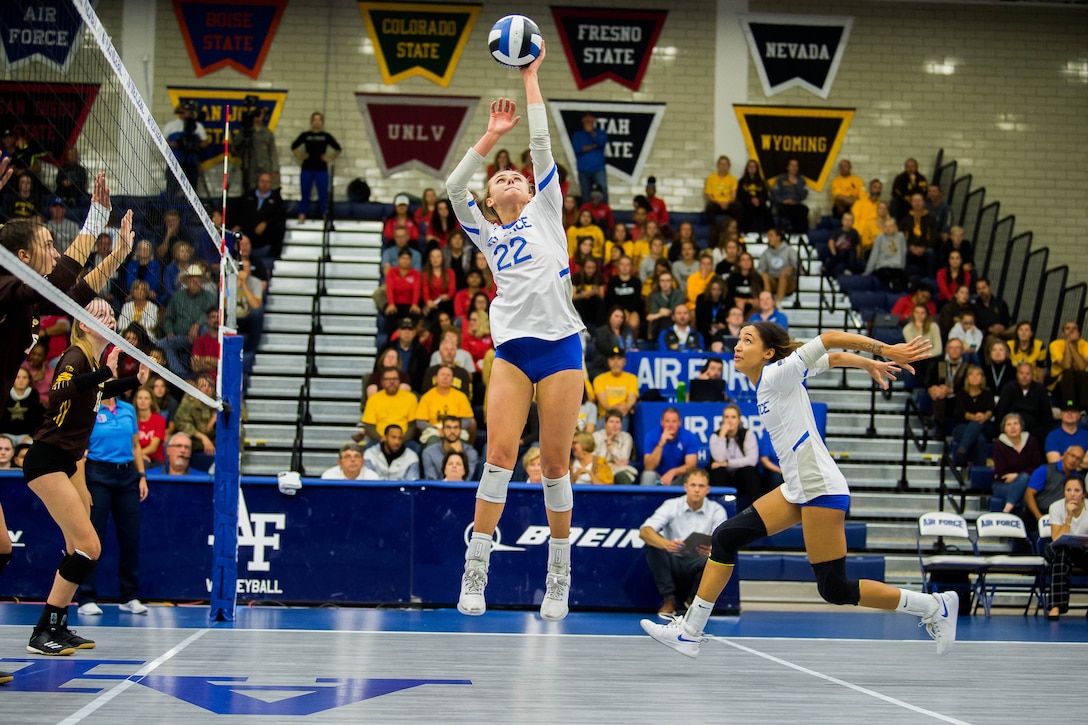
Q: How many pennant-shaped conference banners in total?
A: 10